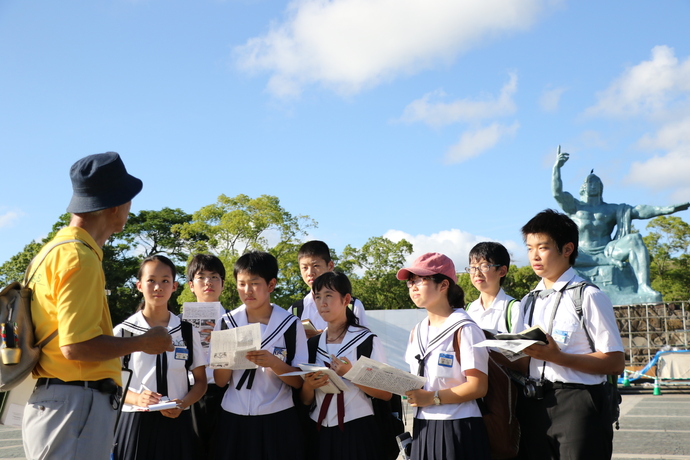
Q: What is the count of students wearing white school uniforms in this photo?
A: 8